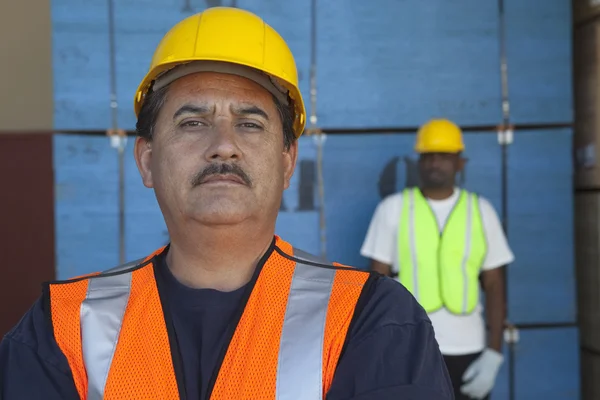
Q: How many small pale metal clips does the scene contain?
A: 4